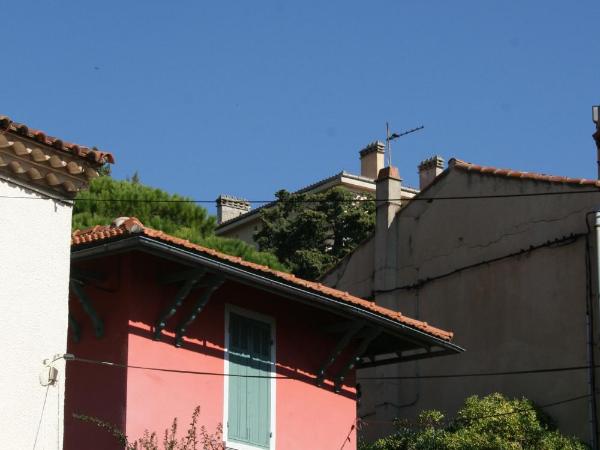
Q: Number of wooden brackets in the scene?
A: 6